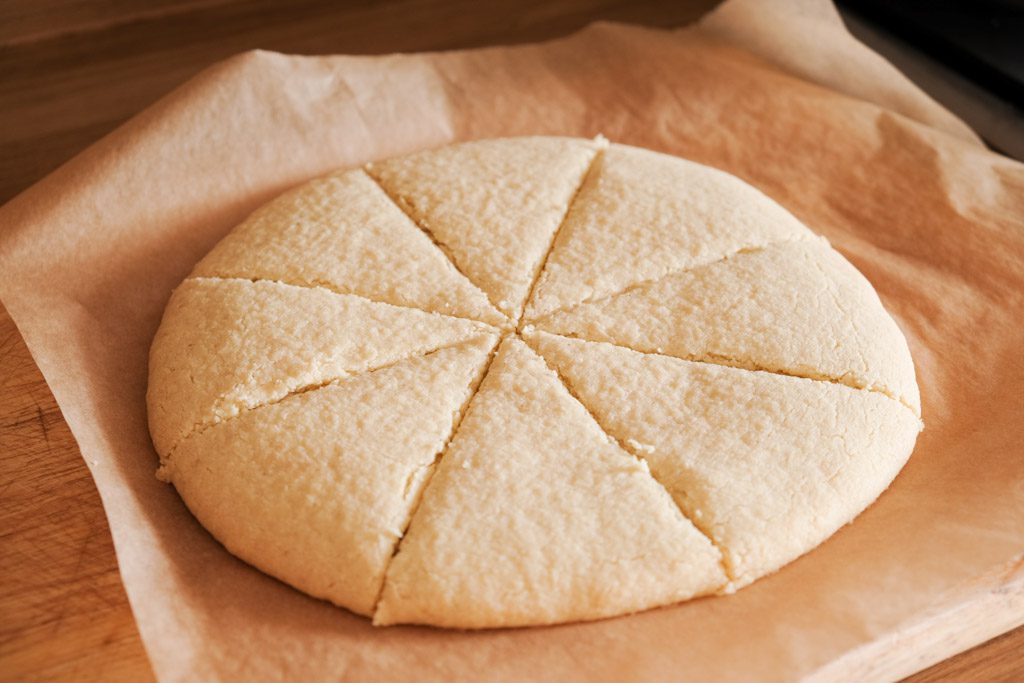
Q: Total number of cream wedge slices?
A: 8